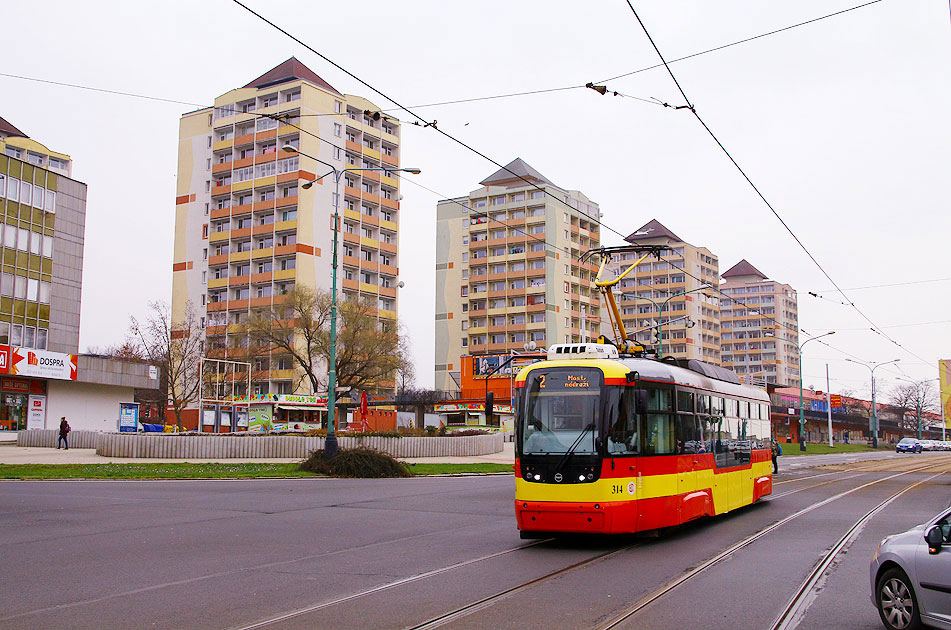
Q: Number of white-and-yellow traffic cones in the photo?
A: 0